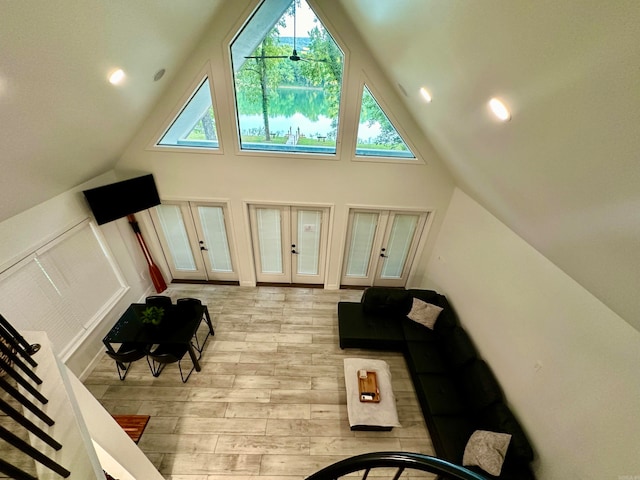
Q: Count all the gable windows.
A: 3